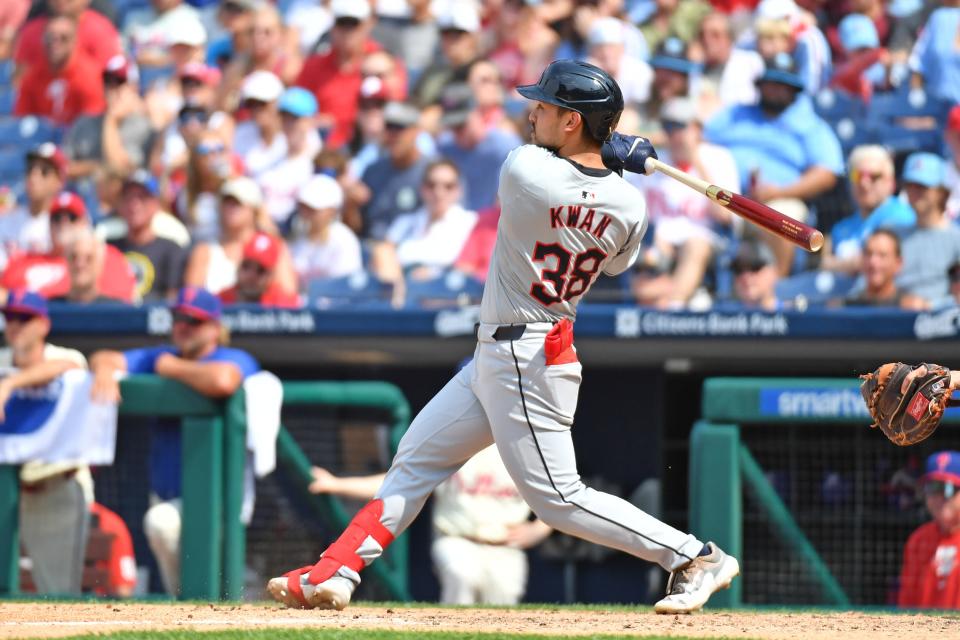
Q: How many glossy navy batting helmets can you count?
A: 1